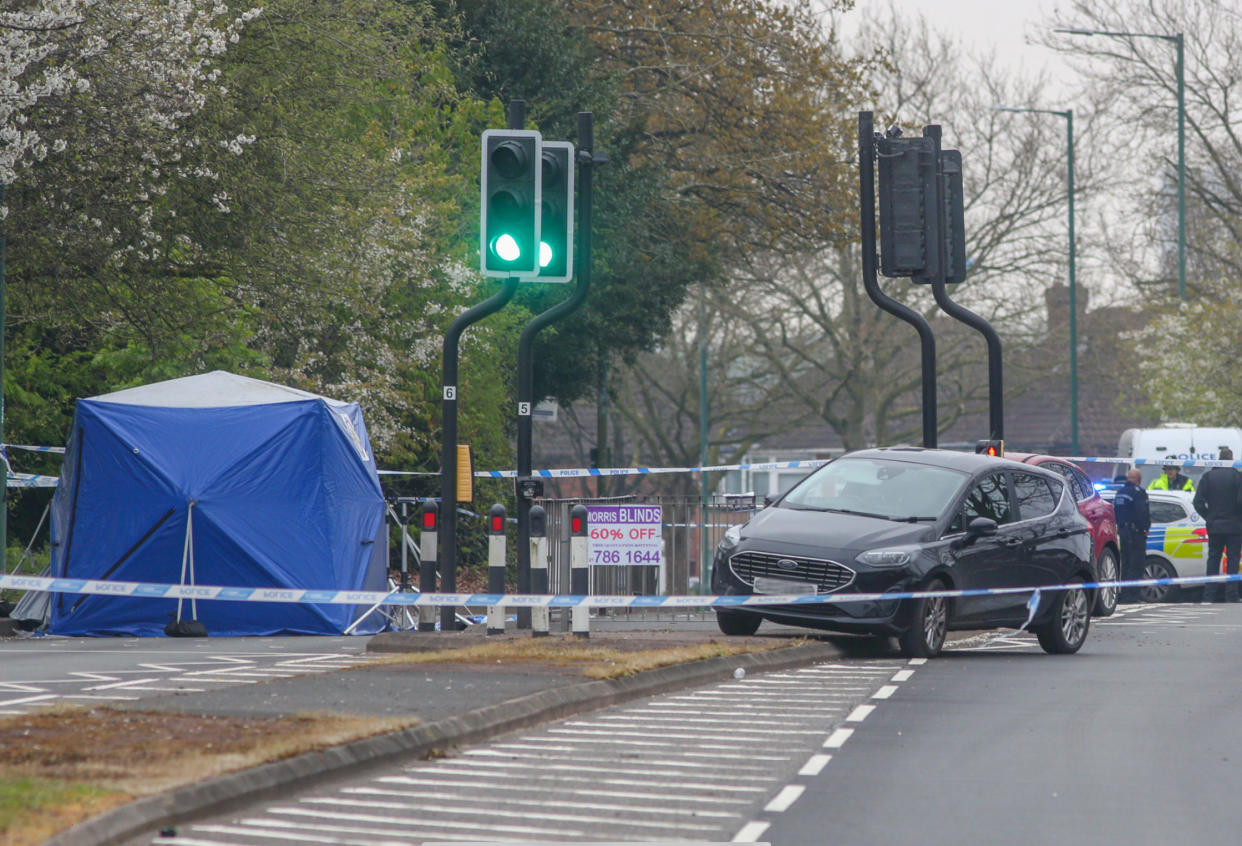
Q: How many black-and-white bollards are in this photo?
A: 4